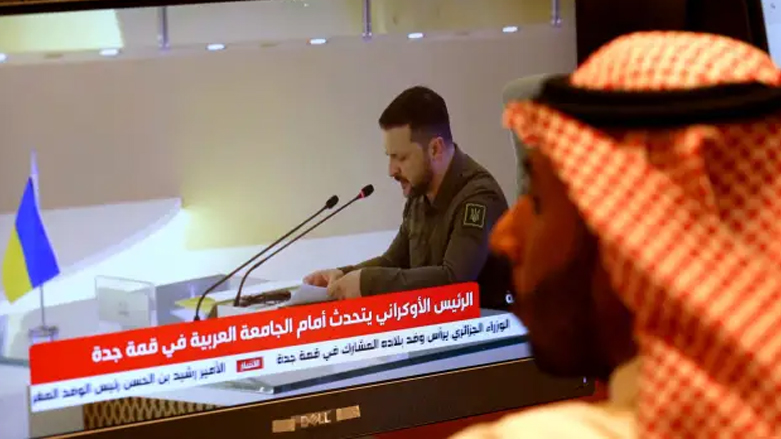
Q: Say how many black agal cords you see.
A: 1